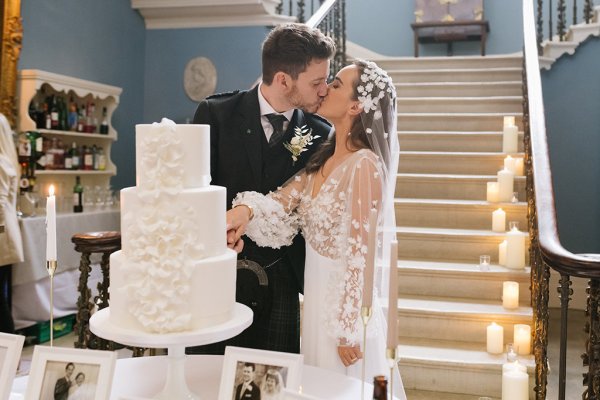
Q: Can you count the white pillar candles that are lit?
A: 14